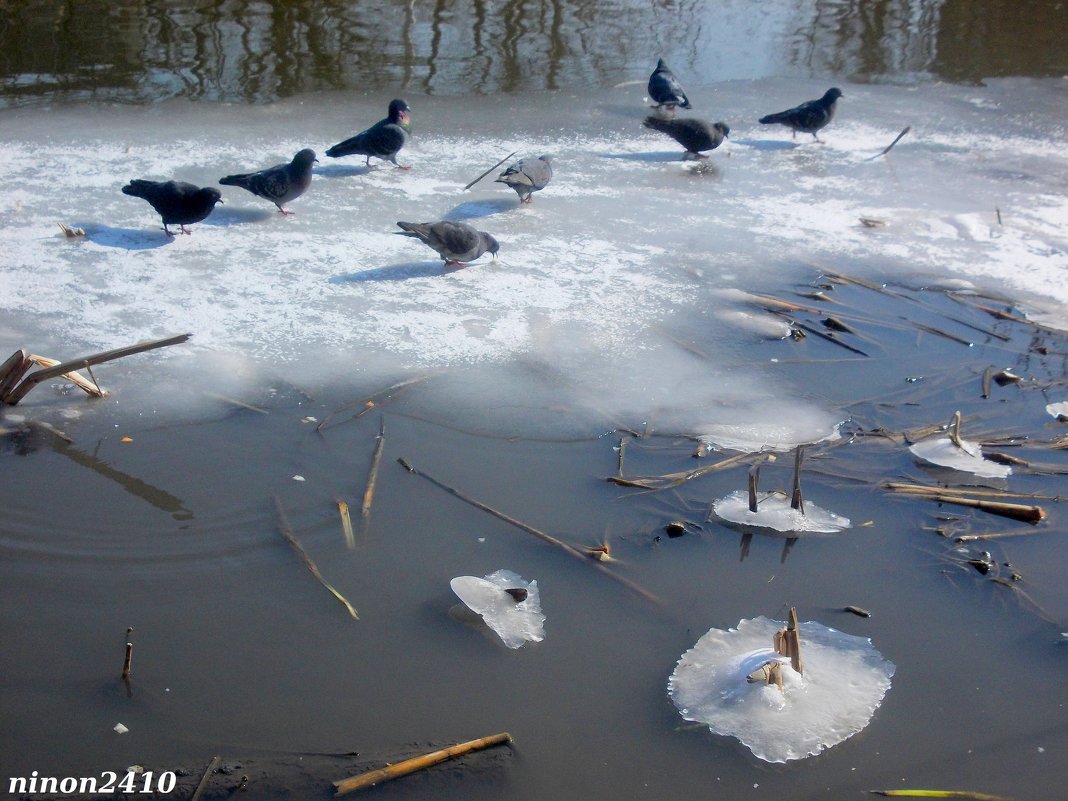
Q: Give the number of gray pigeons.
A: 2